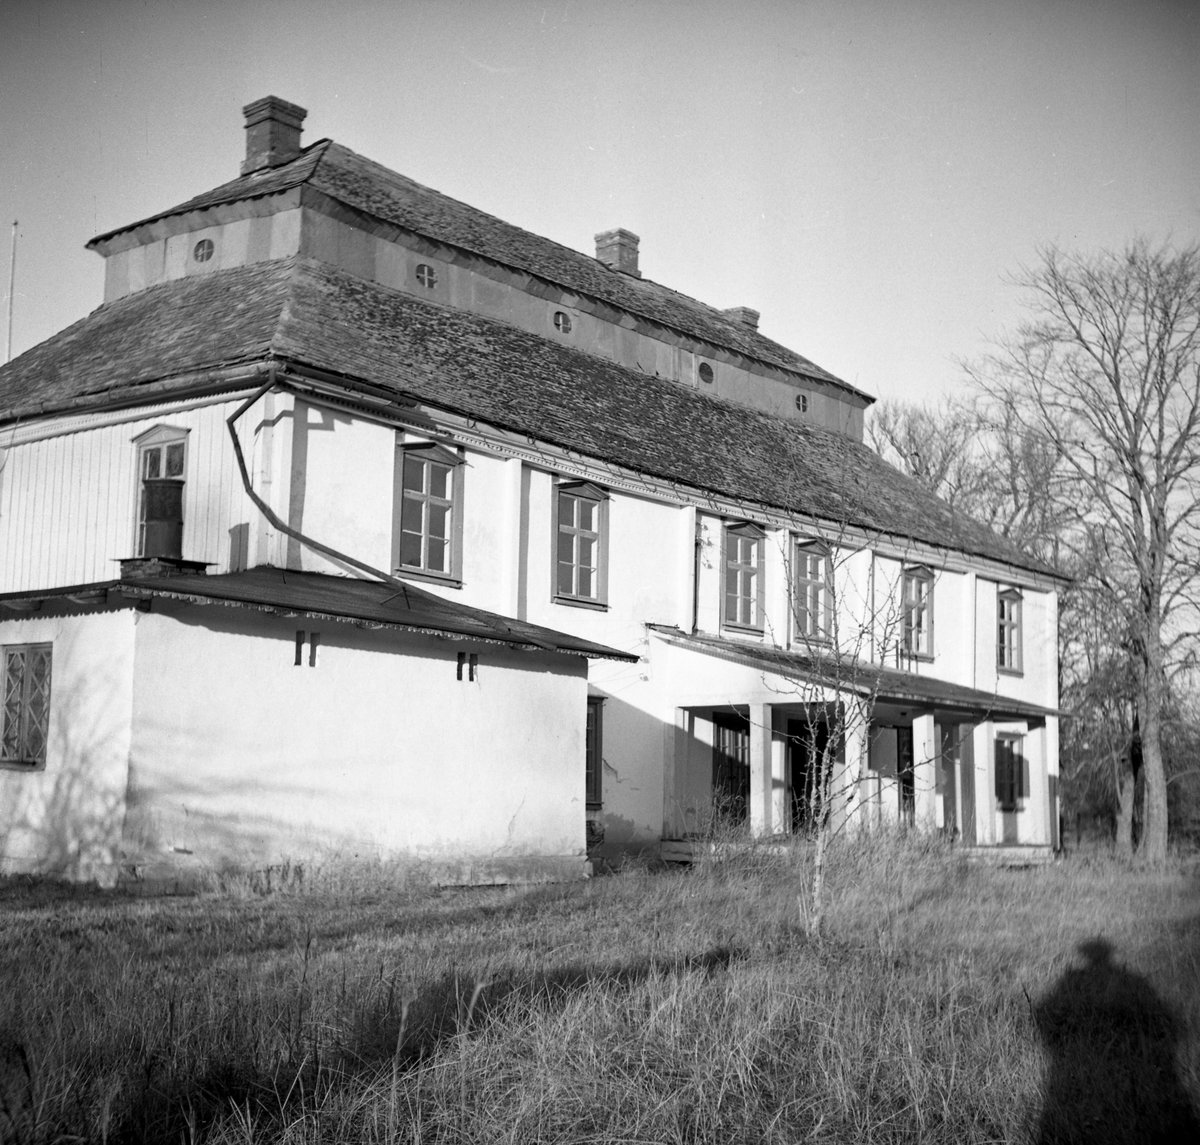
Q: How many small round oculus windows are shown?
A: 5